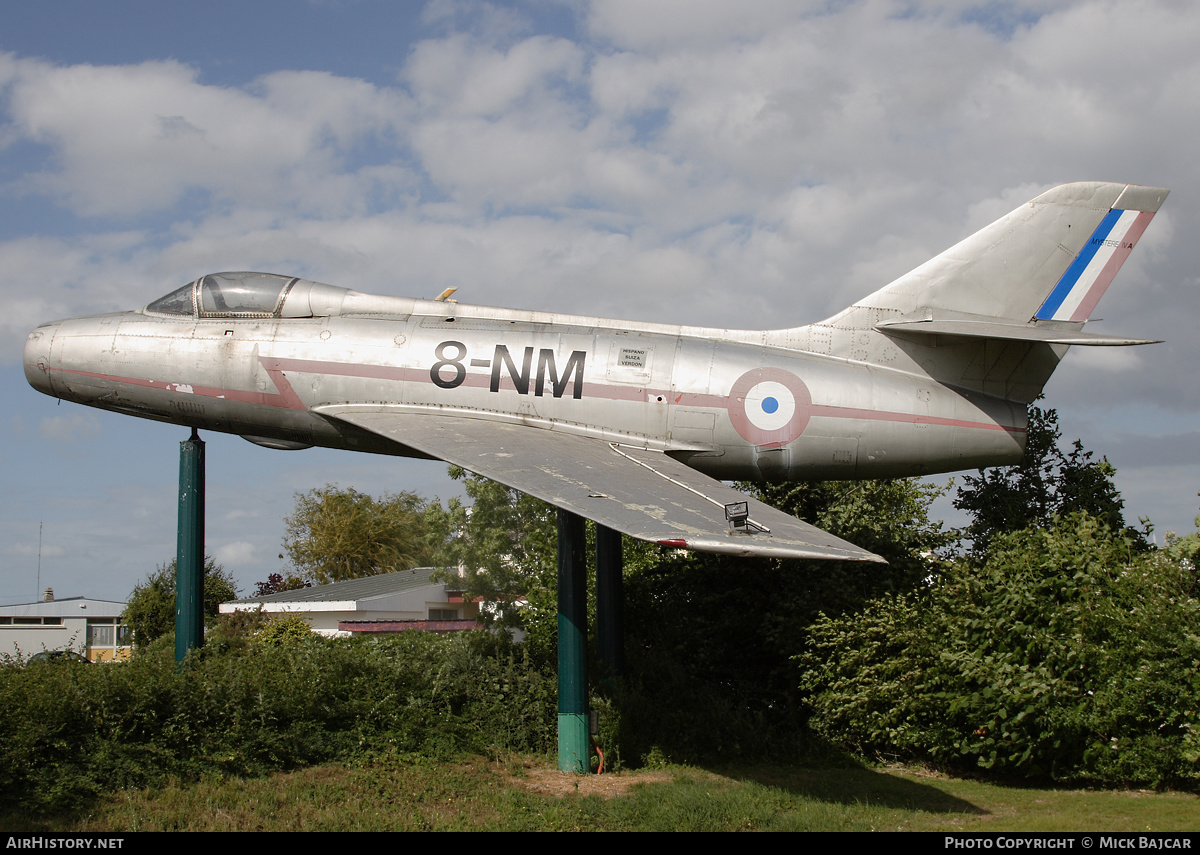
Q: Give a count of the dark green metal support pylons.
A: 3